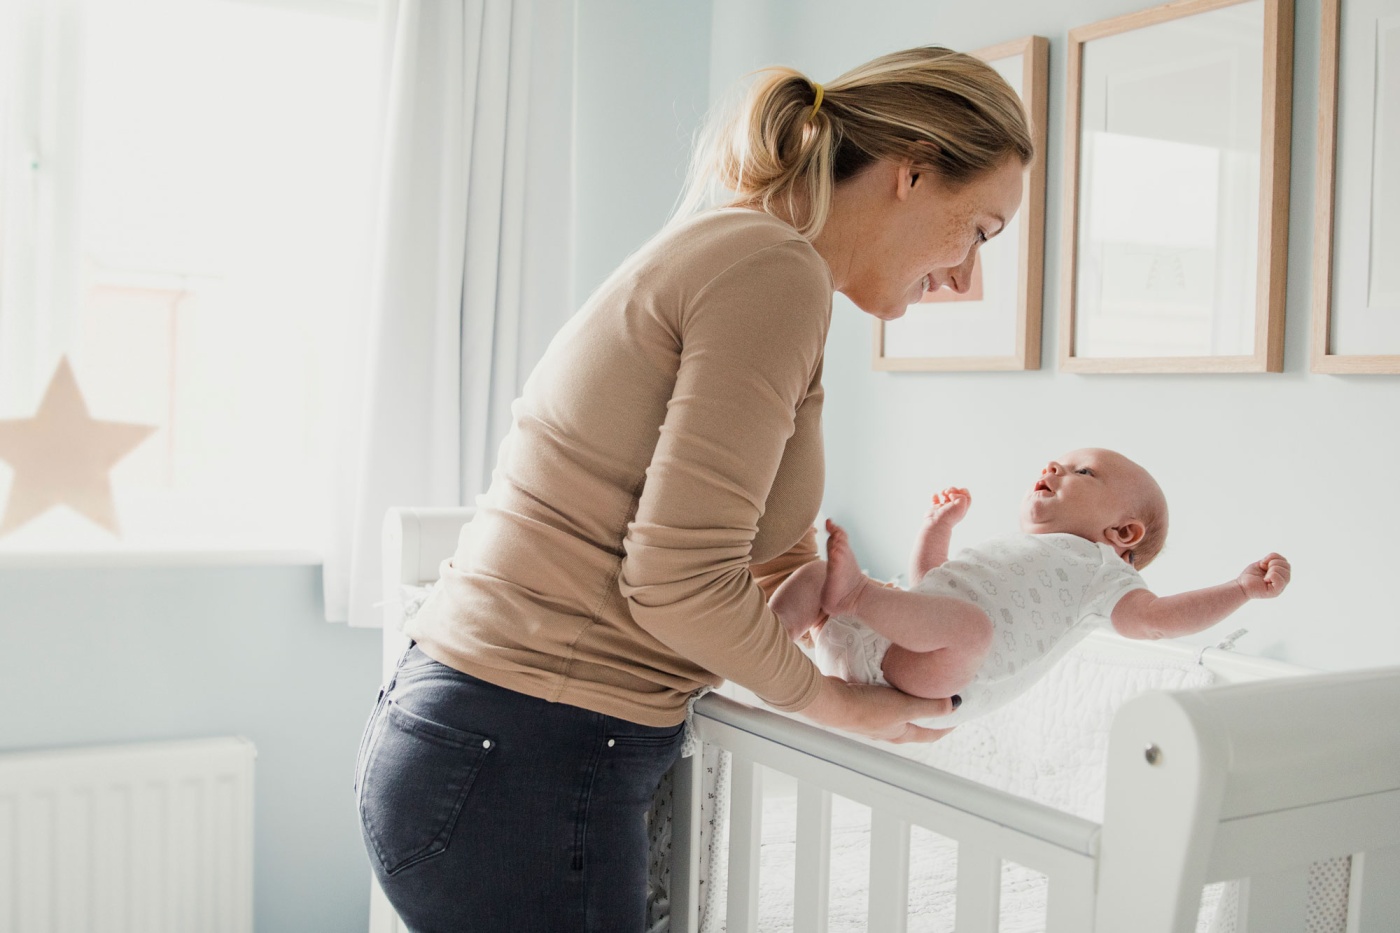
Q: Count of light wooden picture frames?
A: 3